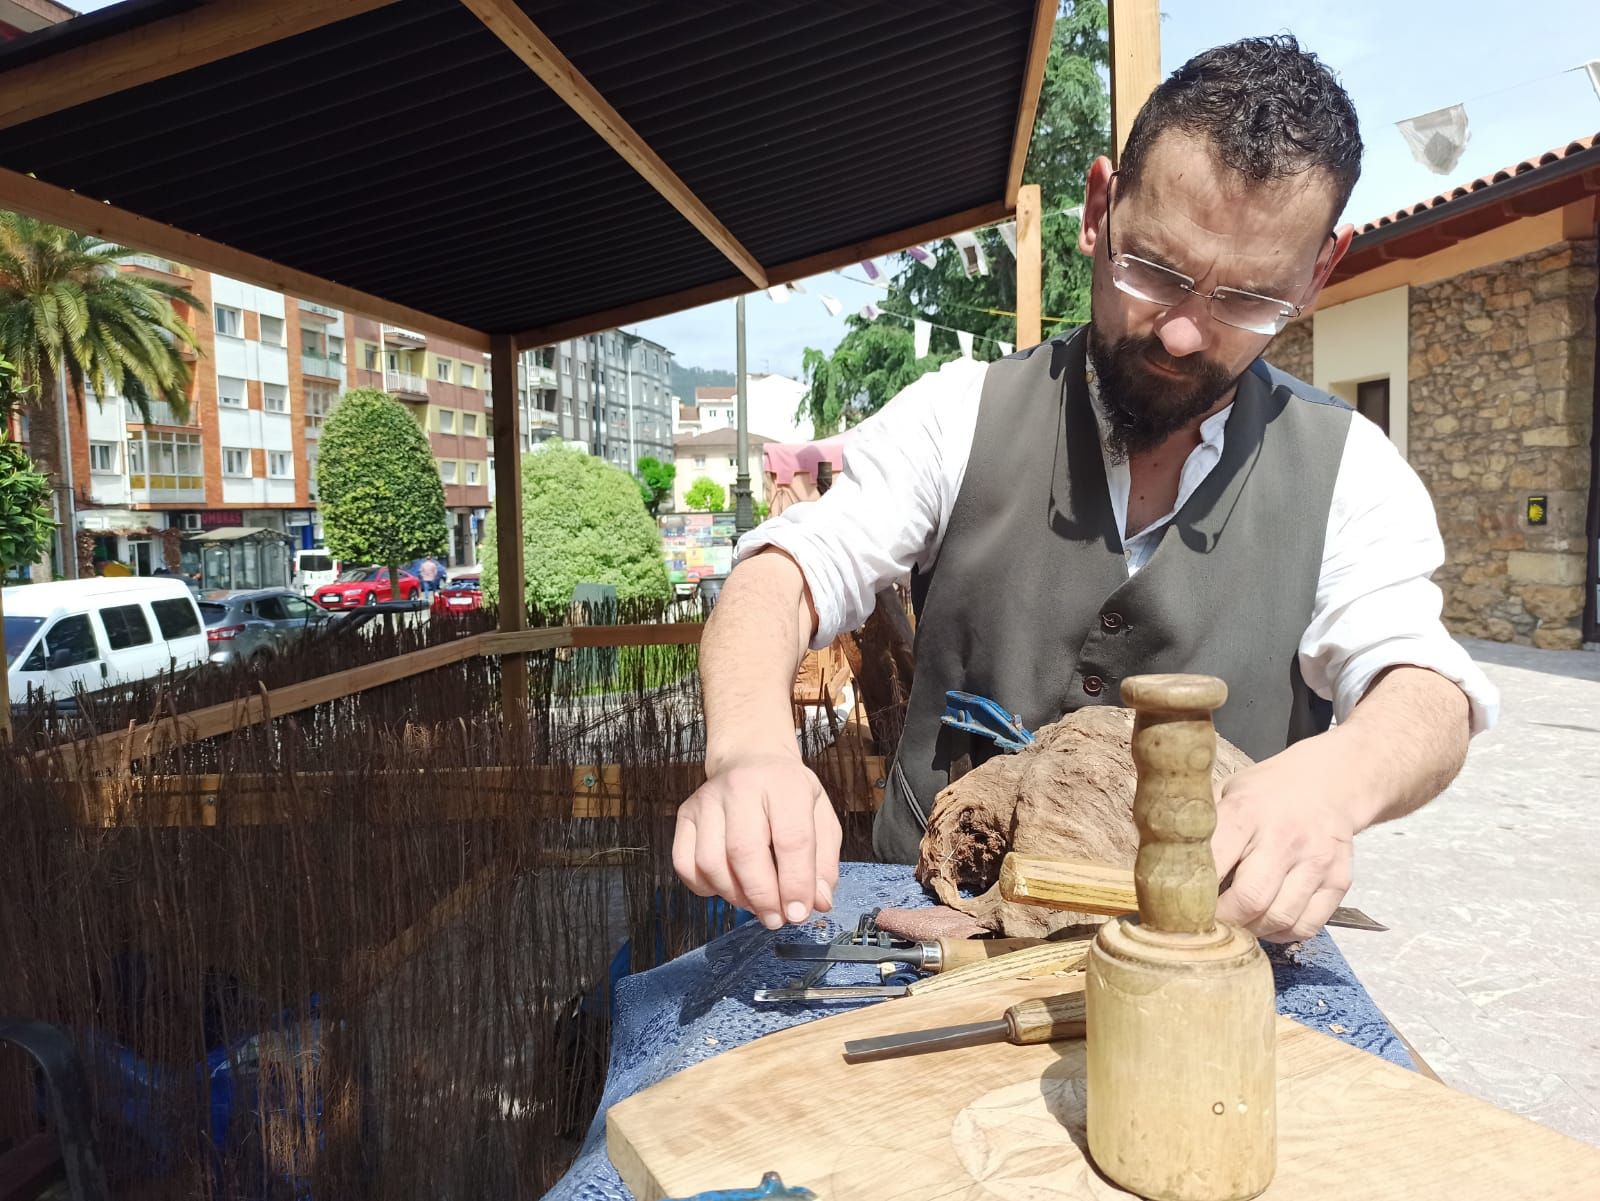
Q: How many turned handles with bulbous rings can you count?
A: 1